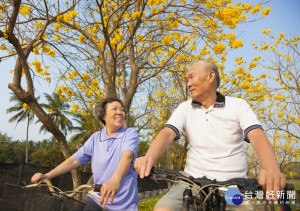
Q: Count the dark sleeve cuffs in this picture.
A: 2